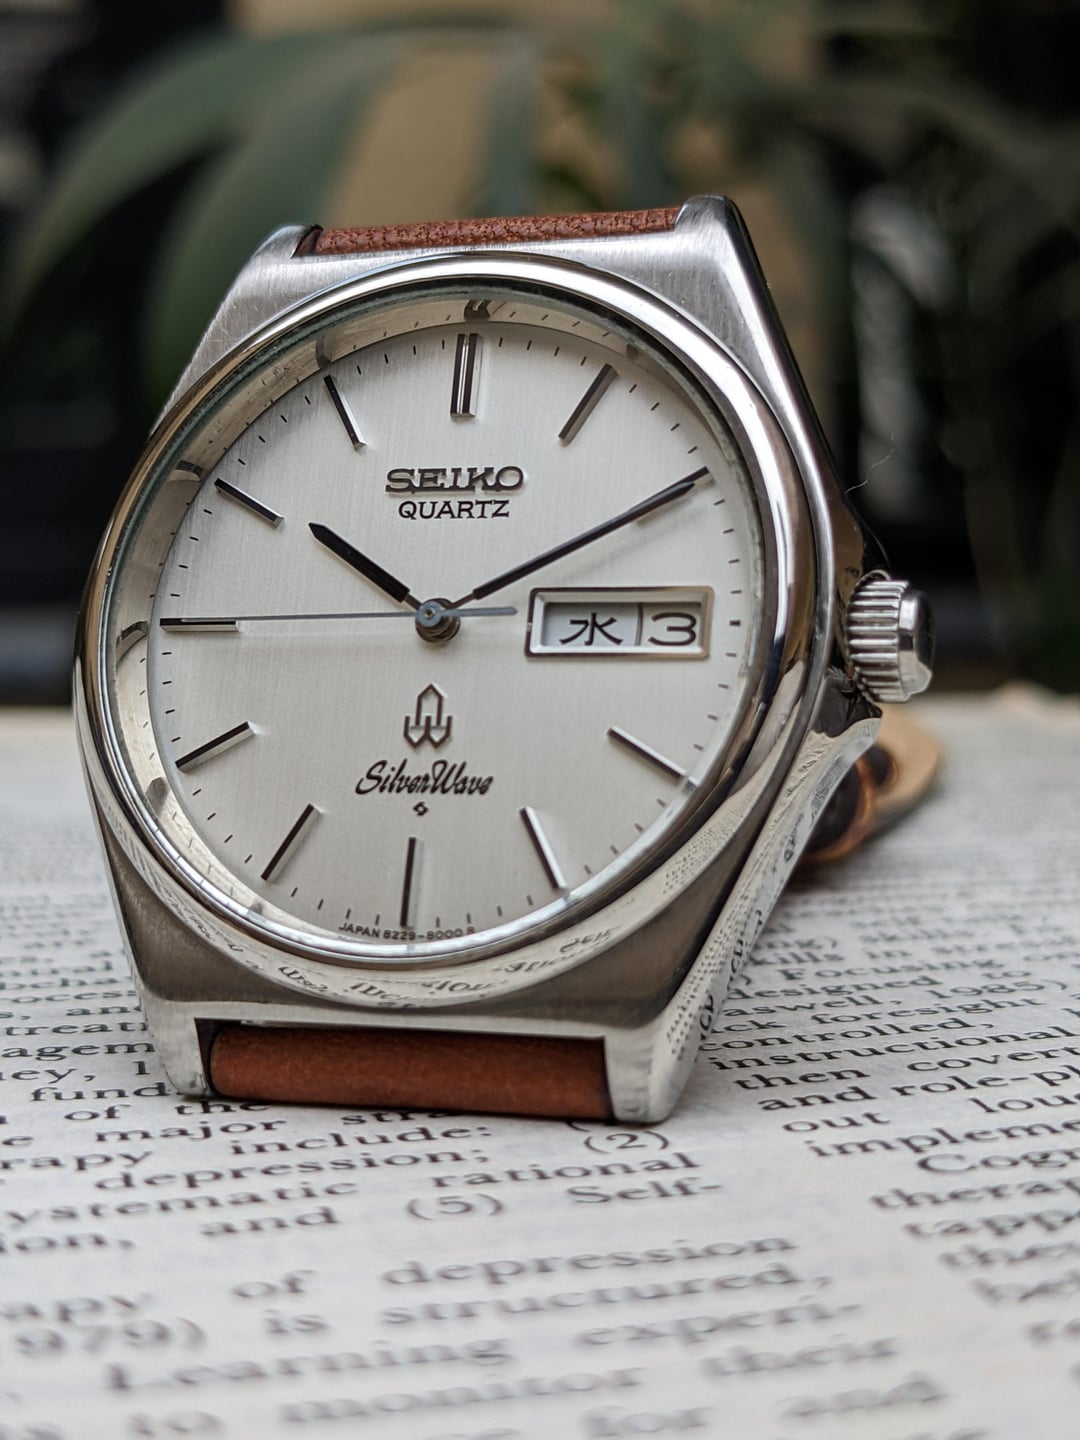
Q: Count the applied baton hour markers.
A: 11